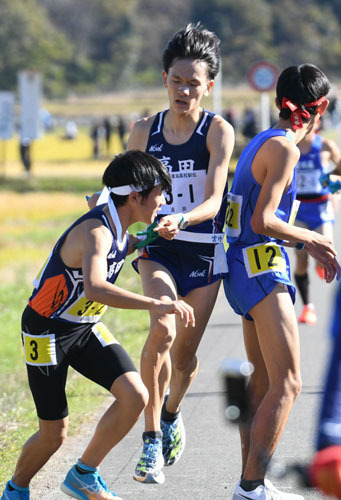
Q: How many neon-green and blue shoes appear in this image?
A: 2